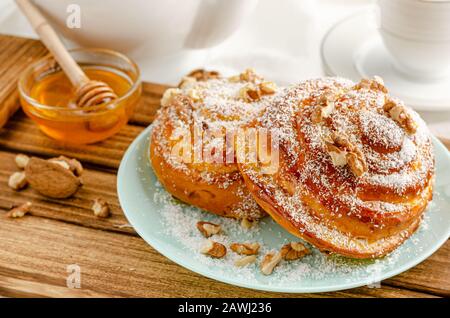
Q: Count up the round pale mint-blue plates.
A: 1